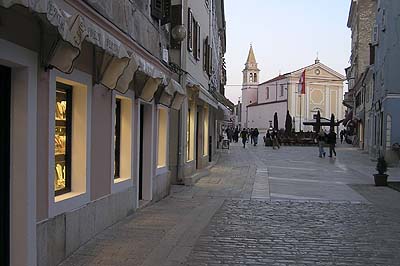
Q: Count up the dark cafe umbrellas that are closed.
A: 4